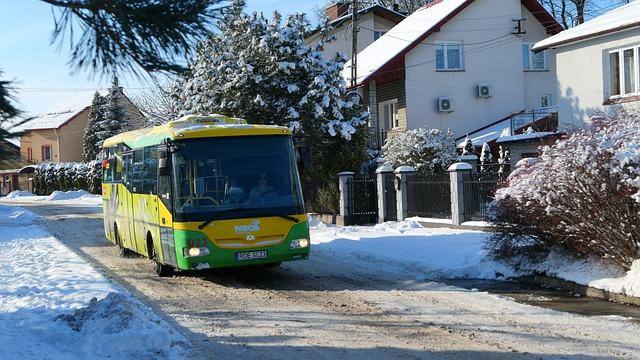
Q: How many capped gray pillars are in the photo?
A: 4